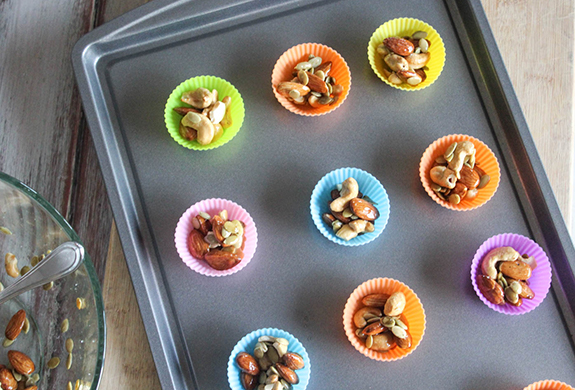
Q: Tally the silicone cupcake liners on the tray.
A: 10